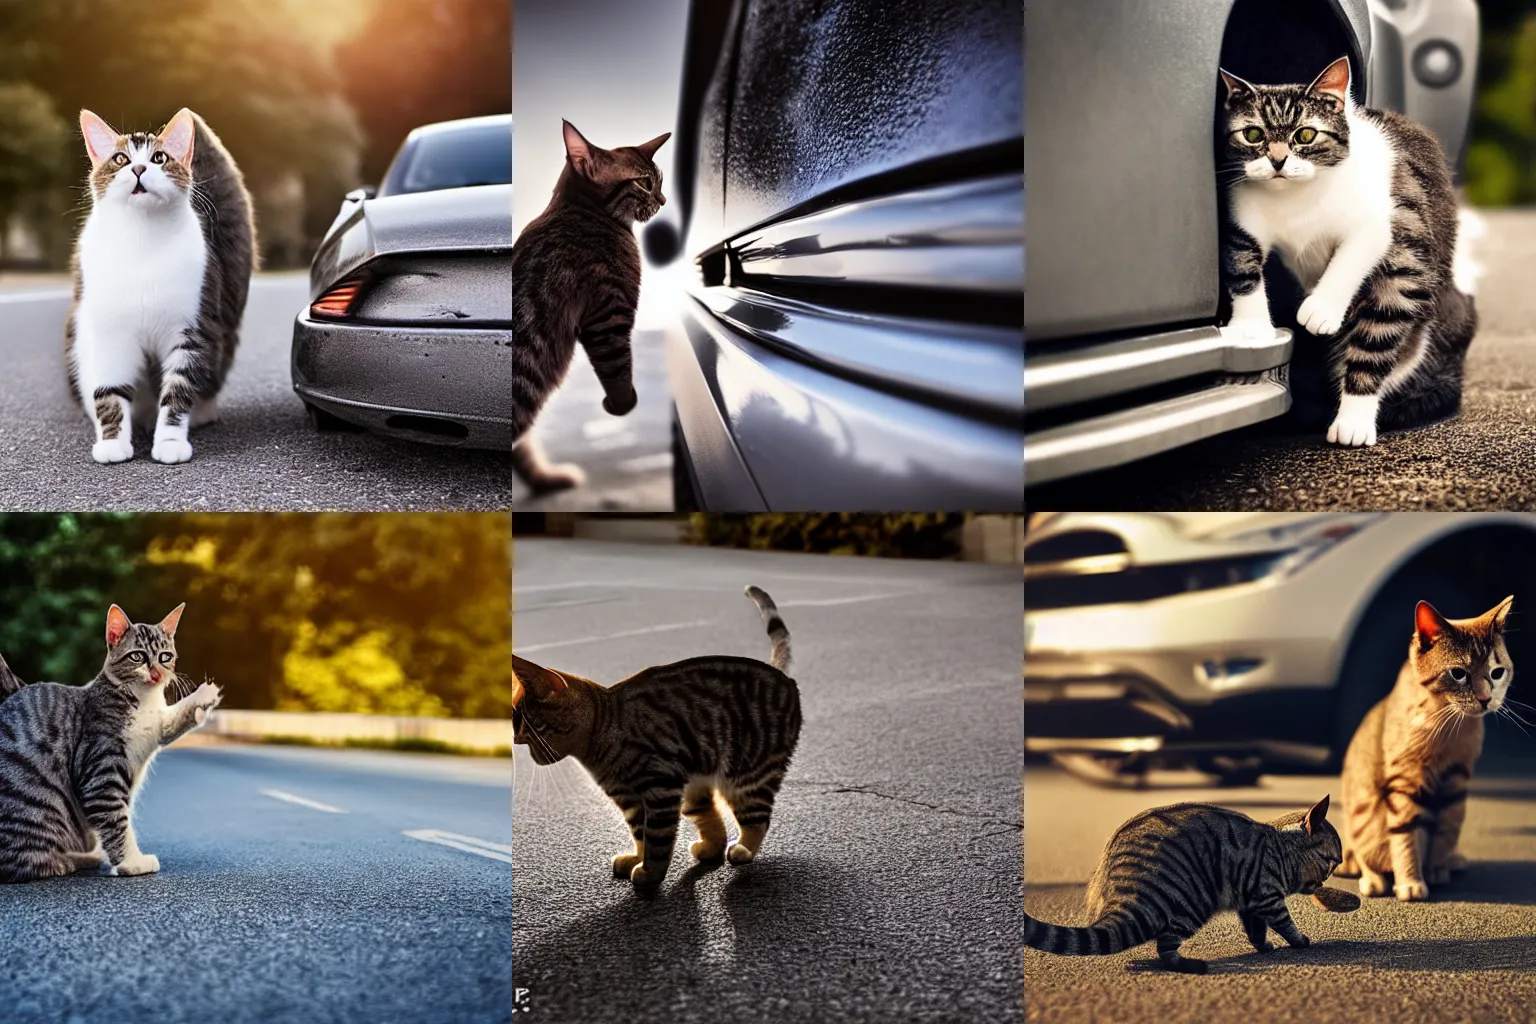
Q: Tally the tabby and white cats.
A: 3